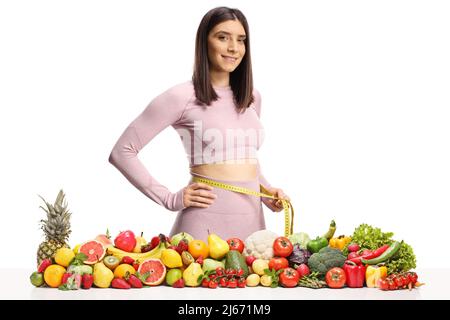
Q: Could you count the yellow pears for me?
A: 4